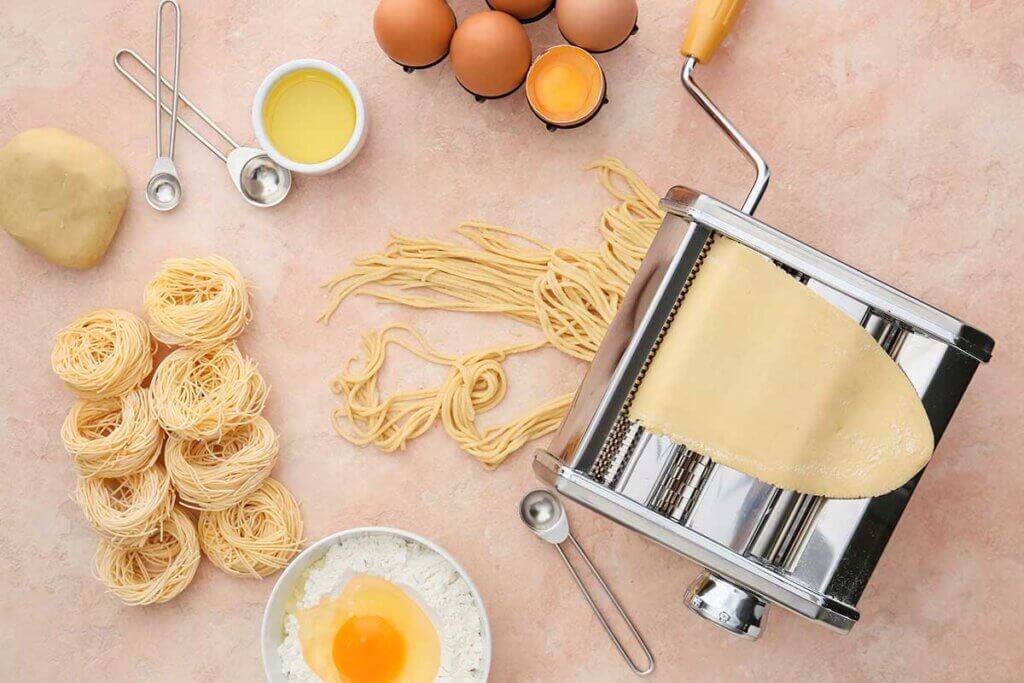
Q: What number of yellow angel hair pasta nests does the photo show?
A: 8